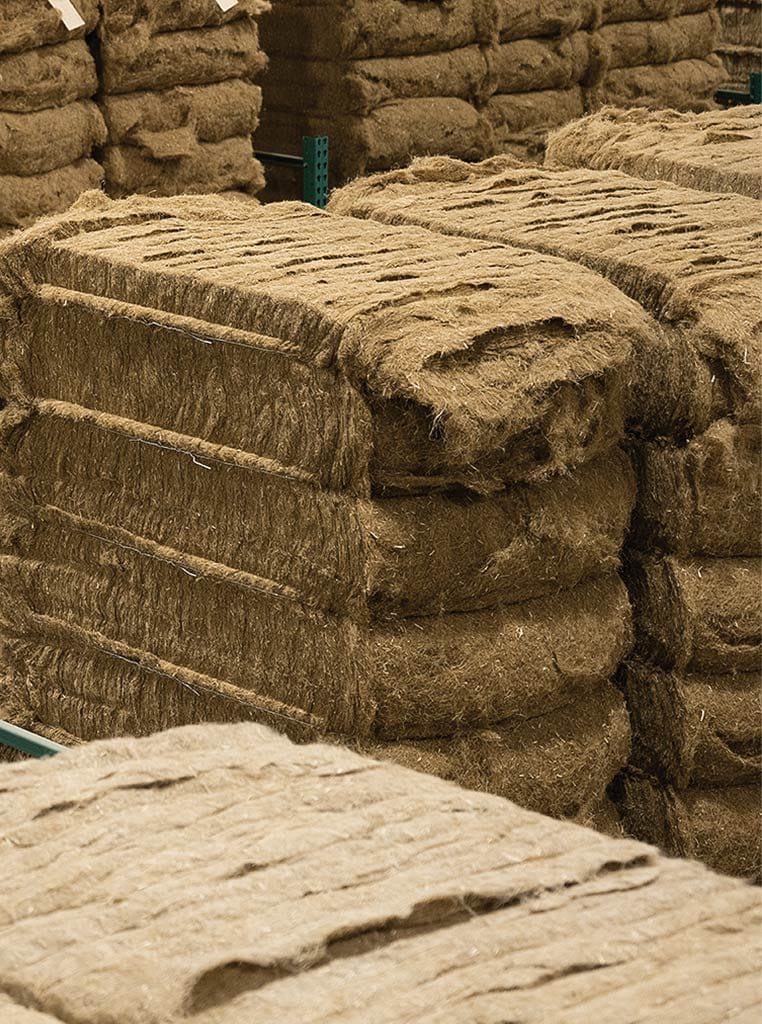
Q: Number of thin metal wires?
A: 4